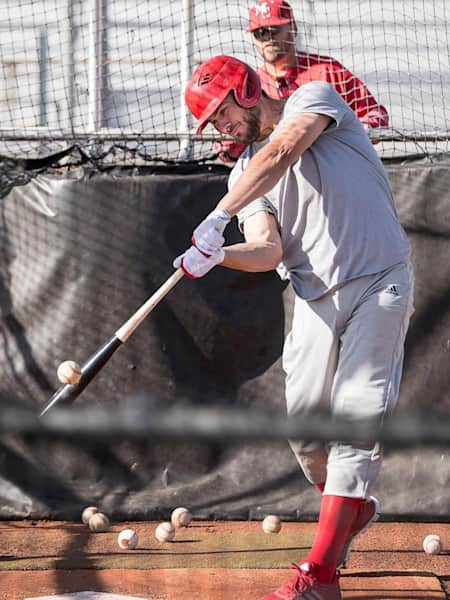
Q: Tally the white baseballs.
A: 8